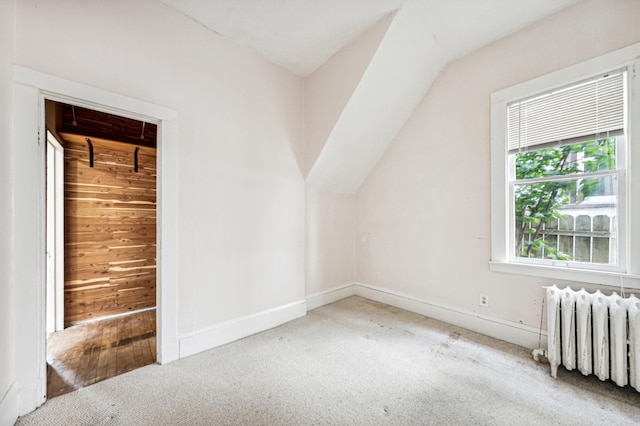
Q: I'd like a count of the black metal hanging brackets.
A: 2